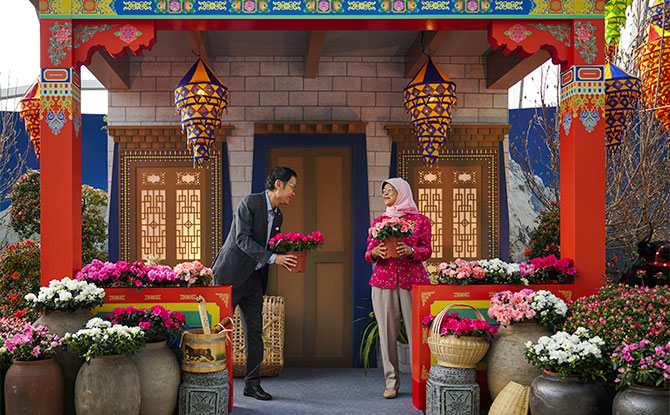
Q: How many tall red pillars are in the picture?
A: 2